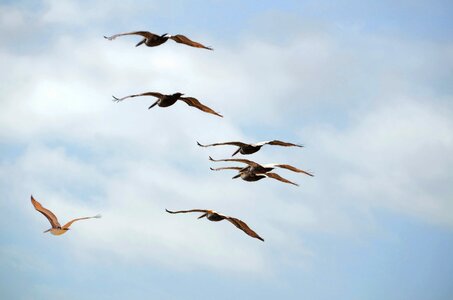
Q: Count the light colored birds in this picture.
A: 1